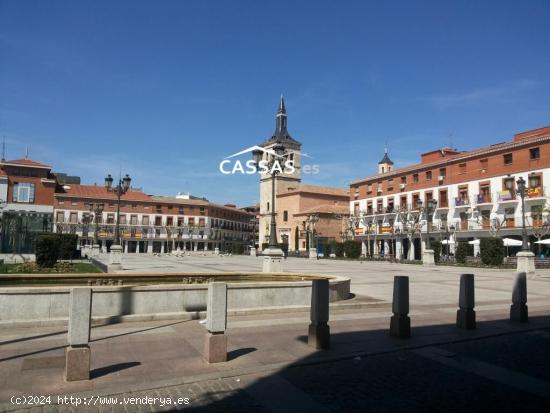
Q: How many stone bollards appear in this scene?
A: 6